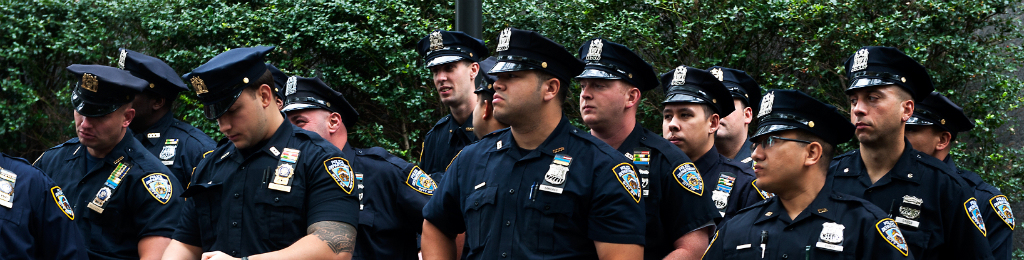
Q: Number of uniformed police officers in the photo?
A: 15